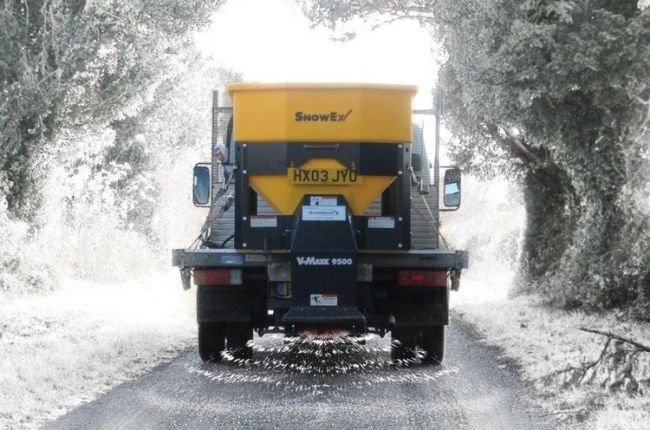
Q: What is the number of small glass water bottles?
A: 0